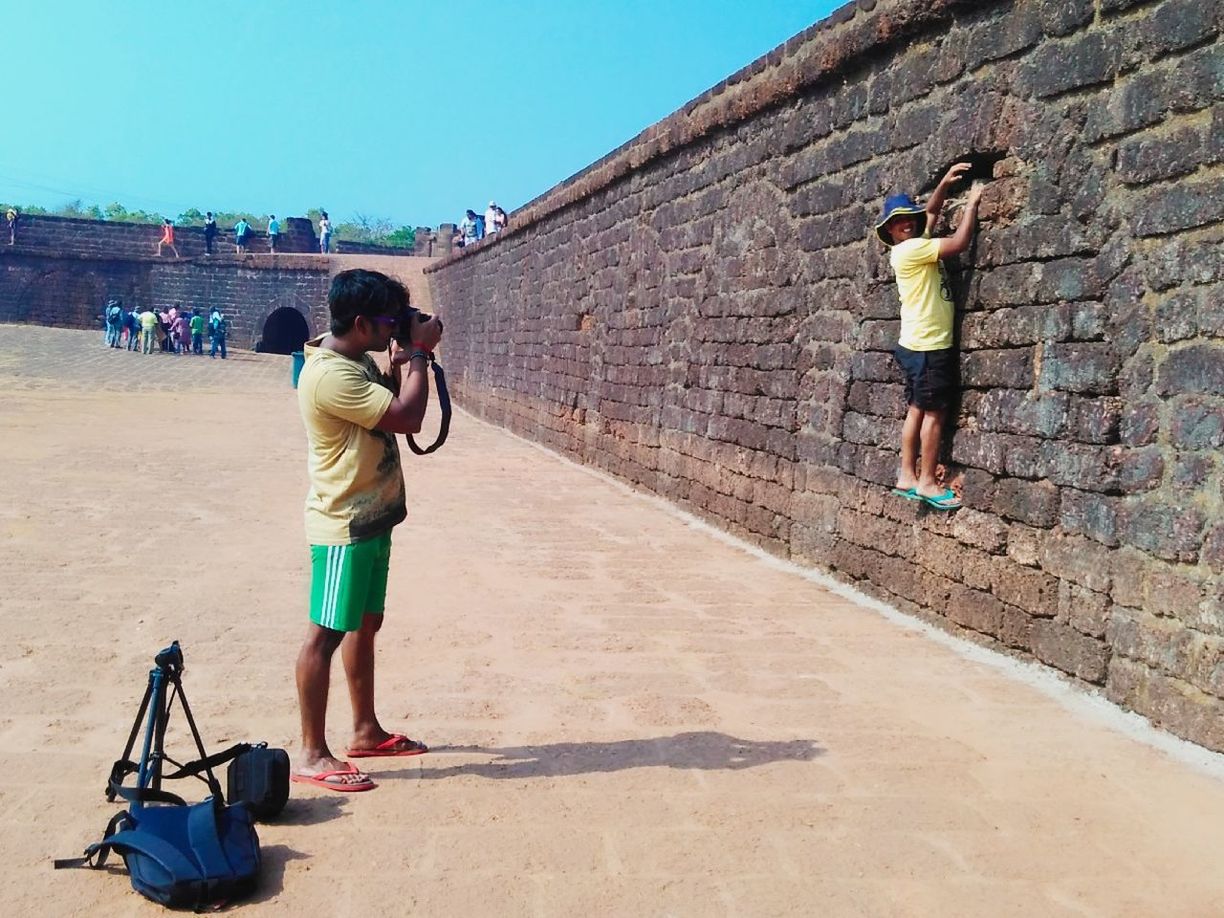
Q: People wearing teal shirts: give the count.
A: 2